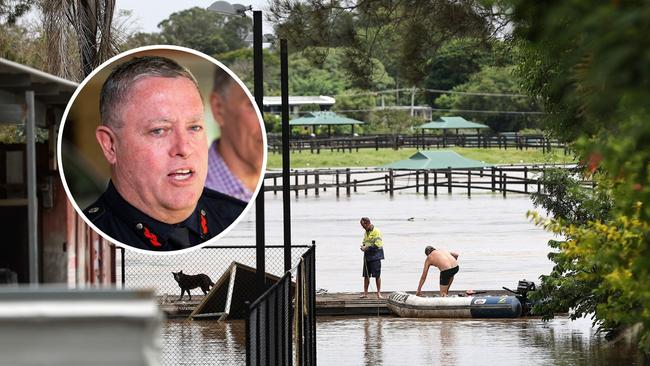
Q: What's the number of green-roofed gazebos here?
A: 3